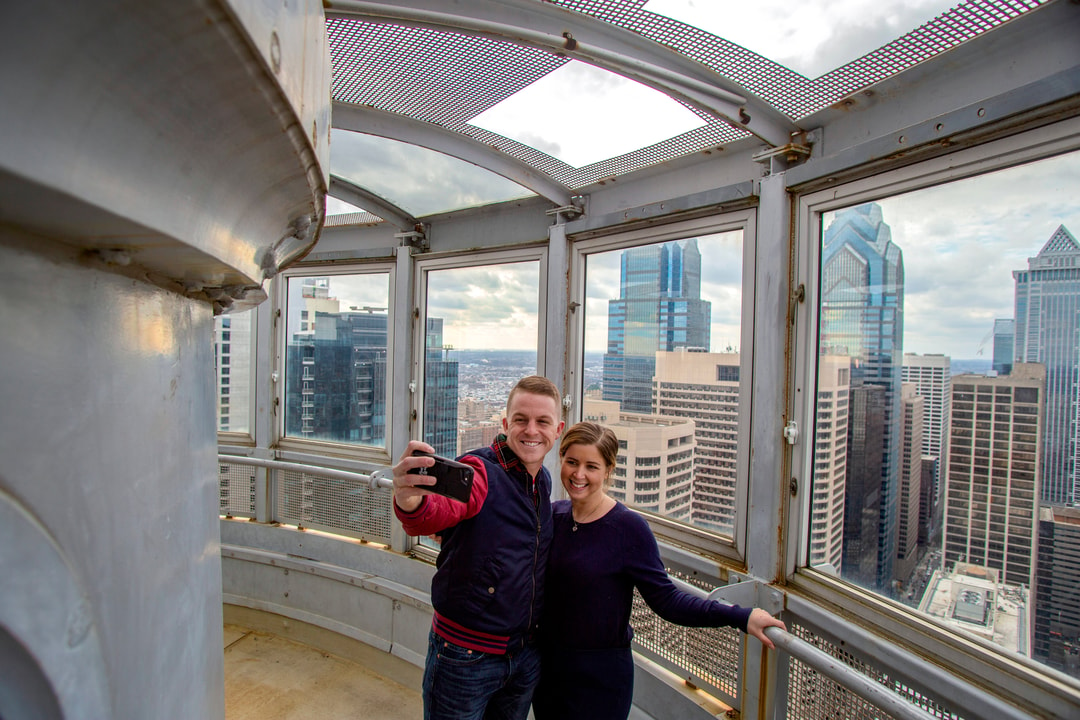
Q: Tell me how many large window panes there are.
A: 5